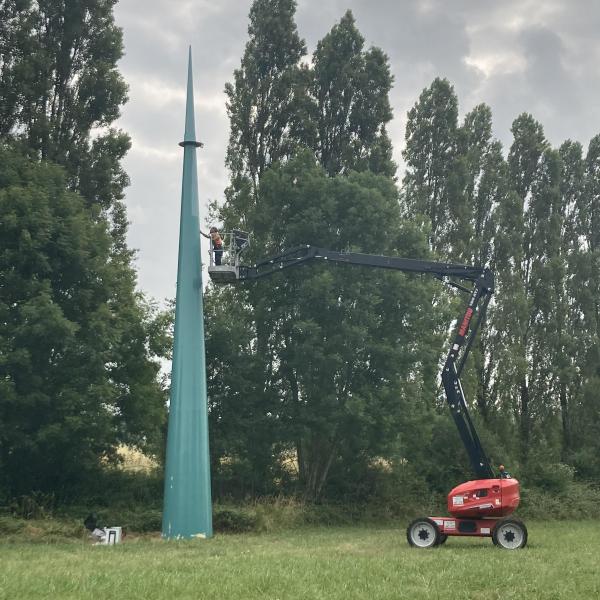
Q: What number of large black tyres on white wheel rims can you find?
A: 2